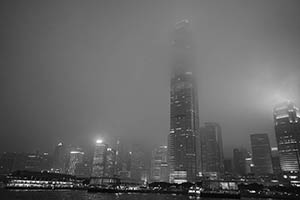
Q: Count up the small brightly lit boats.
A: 1